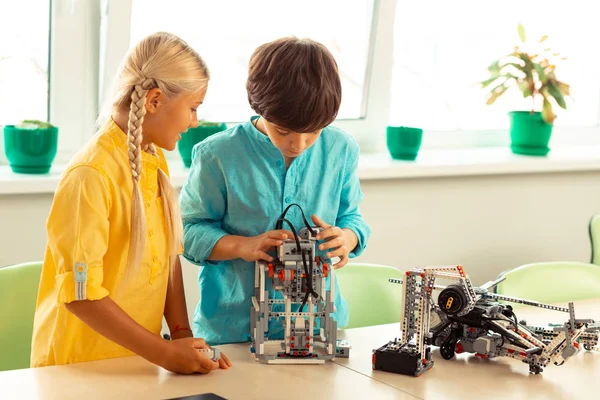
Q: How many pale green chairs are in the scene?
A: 4